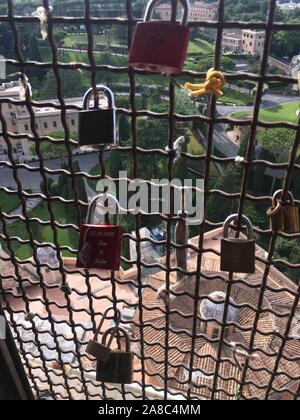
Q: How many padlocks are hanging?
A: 7